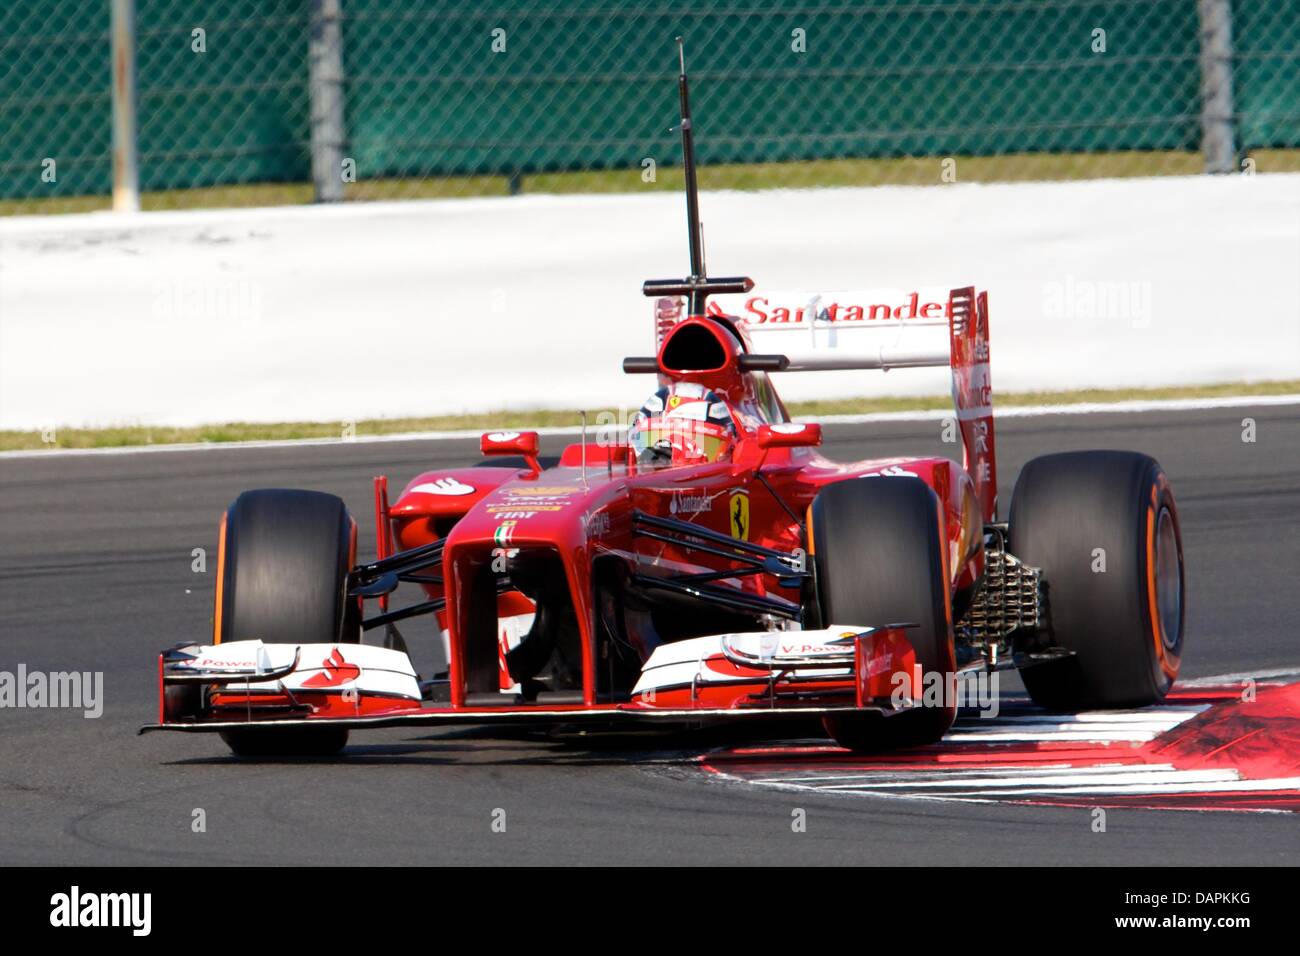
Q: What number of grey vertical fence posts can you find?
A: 3